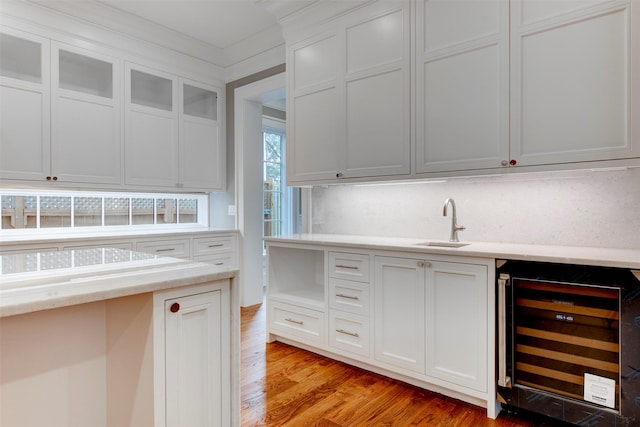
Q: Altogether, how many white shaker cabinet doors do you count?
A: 11